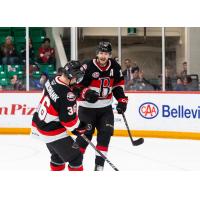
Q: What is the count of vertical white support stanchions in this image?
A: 4